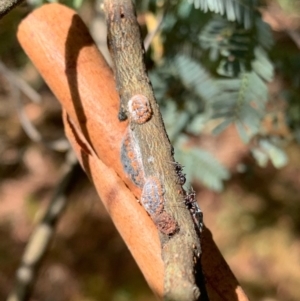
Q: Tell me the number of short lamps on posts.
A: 0